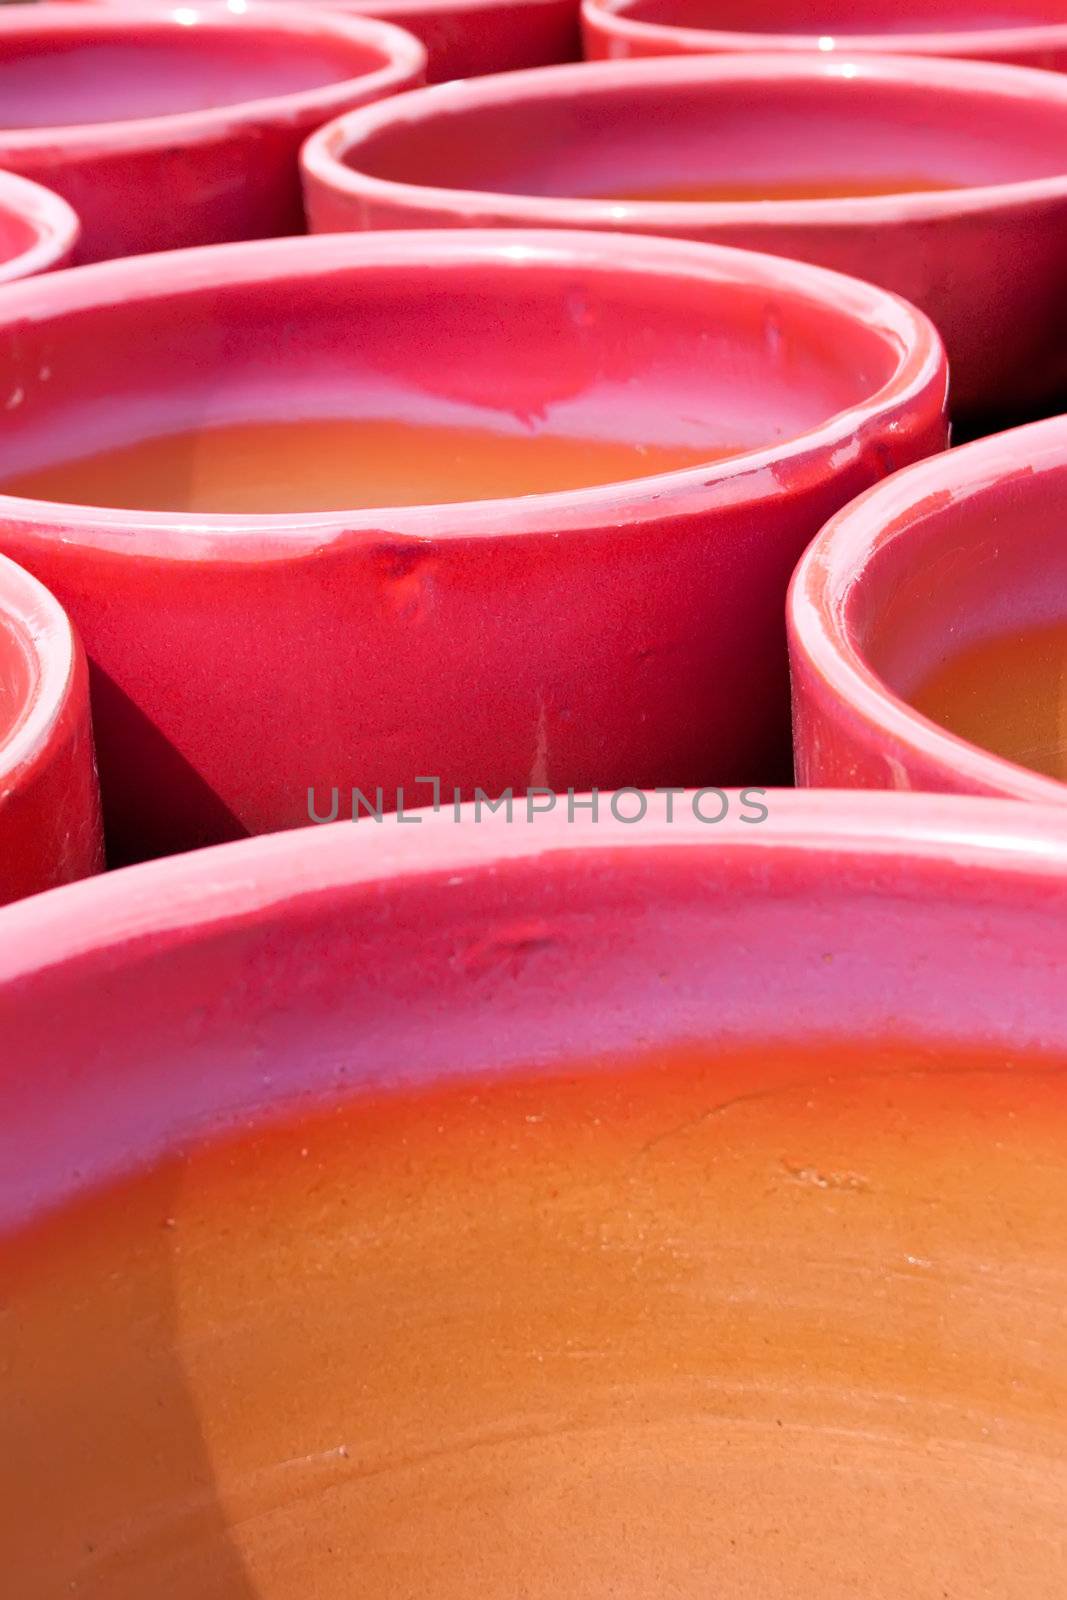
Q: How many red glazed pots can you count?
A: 9